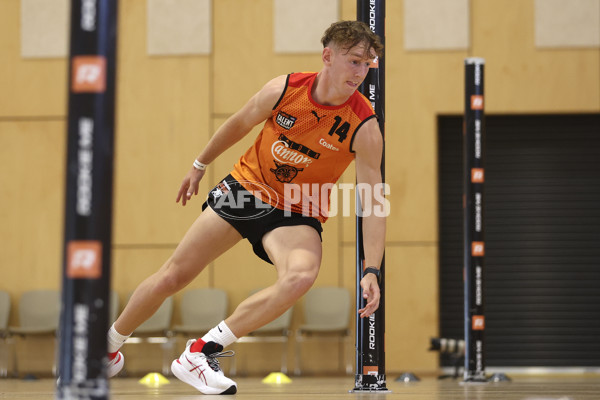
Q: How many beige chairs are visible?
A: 7